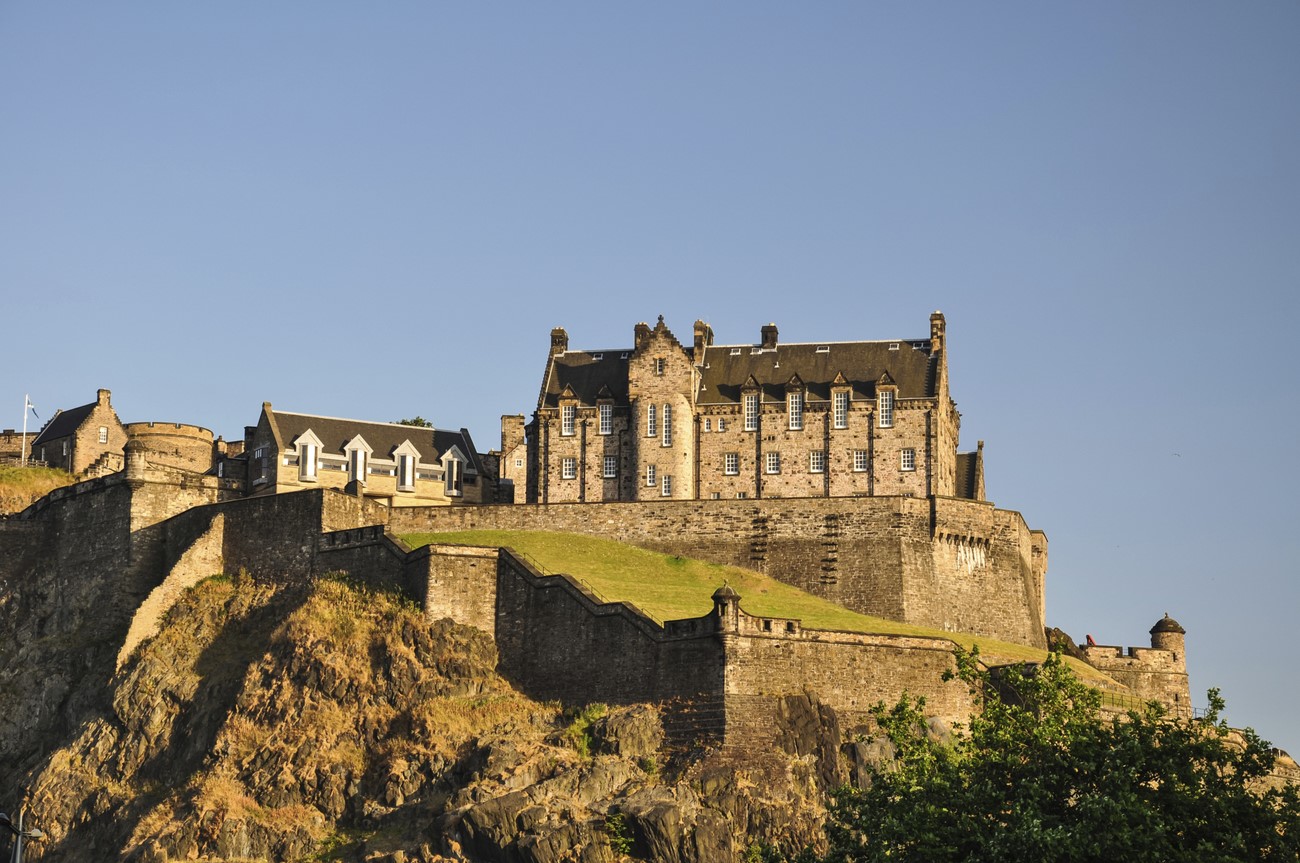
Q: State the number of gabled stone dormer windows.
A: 6